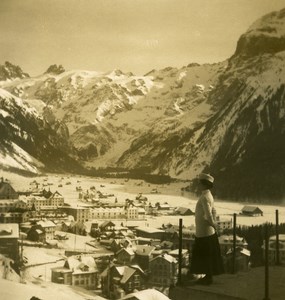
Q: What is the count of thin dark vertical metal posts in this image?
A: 4